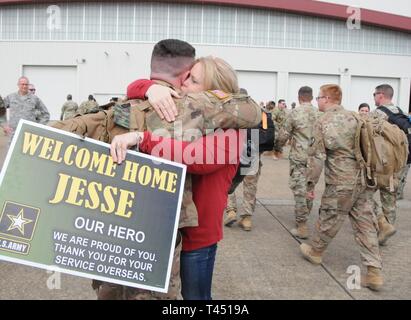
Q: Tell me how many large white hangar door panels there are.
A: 4